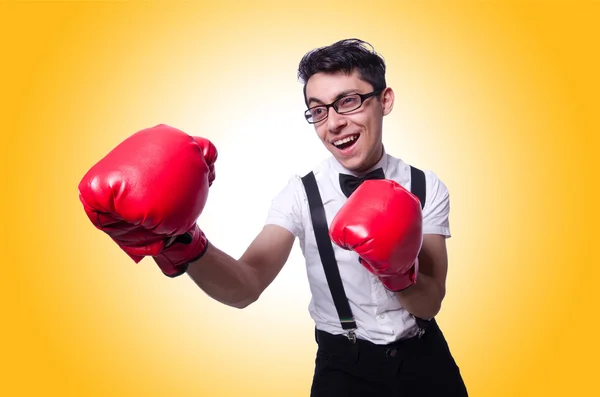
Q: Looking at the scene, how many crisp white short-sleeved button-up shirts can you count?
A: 1